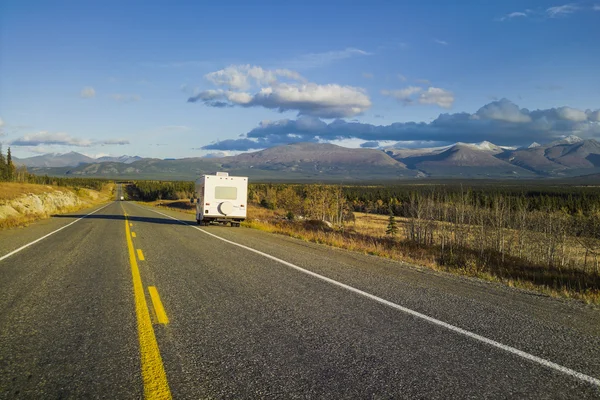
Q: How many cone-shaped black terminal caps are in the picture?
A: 0